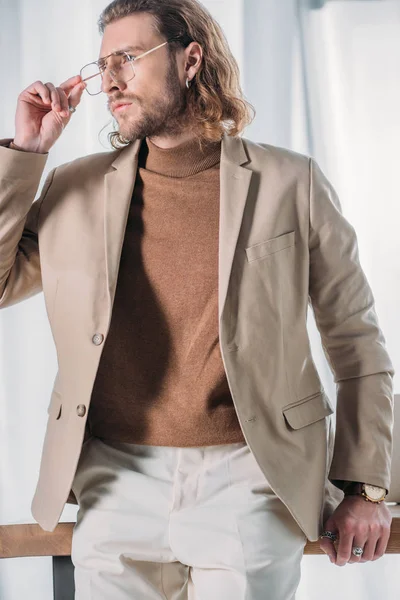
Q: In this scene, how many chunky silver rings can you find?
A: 3